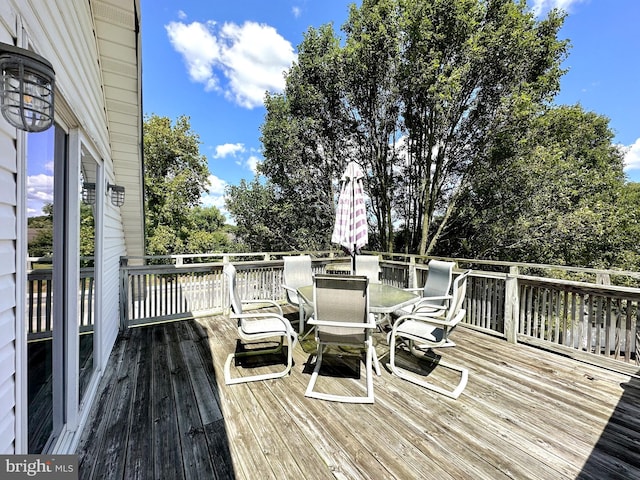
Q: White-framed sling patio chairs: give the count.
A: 6